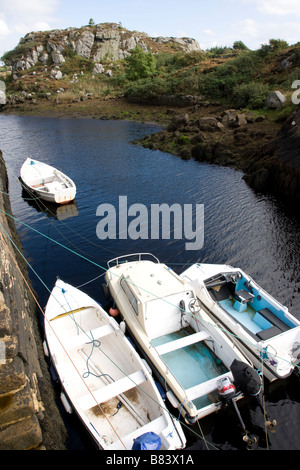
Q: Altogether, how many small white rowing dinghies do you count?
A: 2